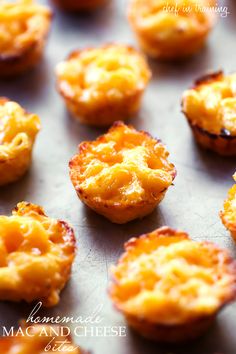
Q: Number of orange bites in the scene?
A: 11